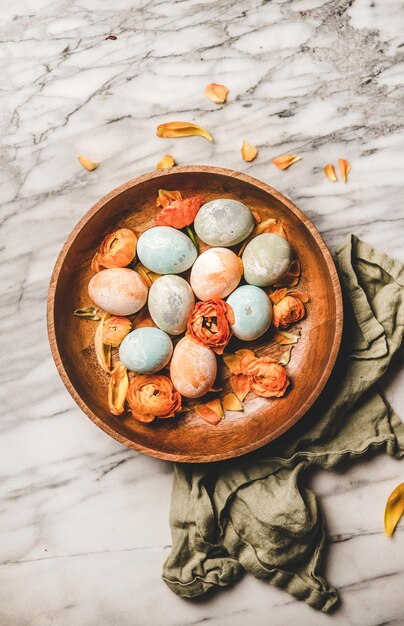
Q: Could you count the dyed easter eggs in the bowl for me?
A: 9